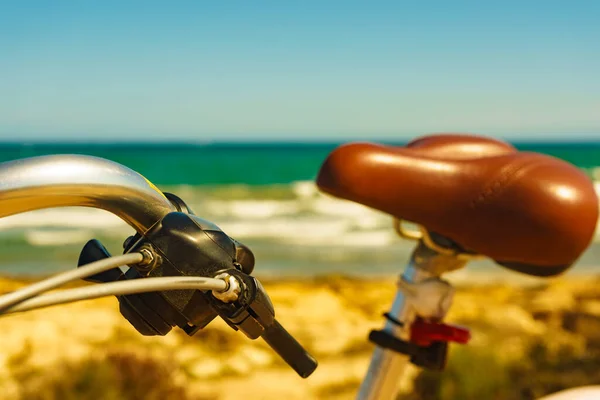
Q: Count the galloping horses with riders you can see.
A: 0